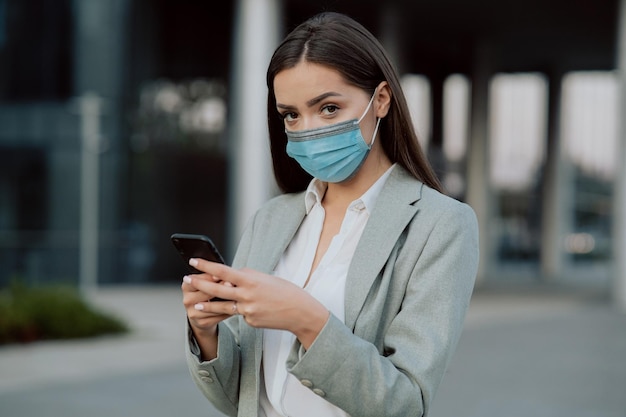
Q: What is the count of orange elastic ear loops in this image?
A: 0